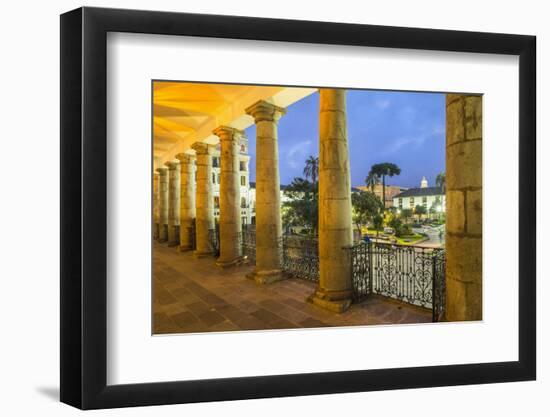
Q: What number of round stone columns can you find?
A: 9